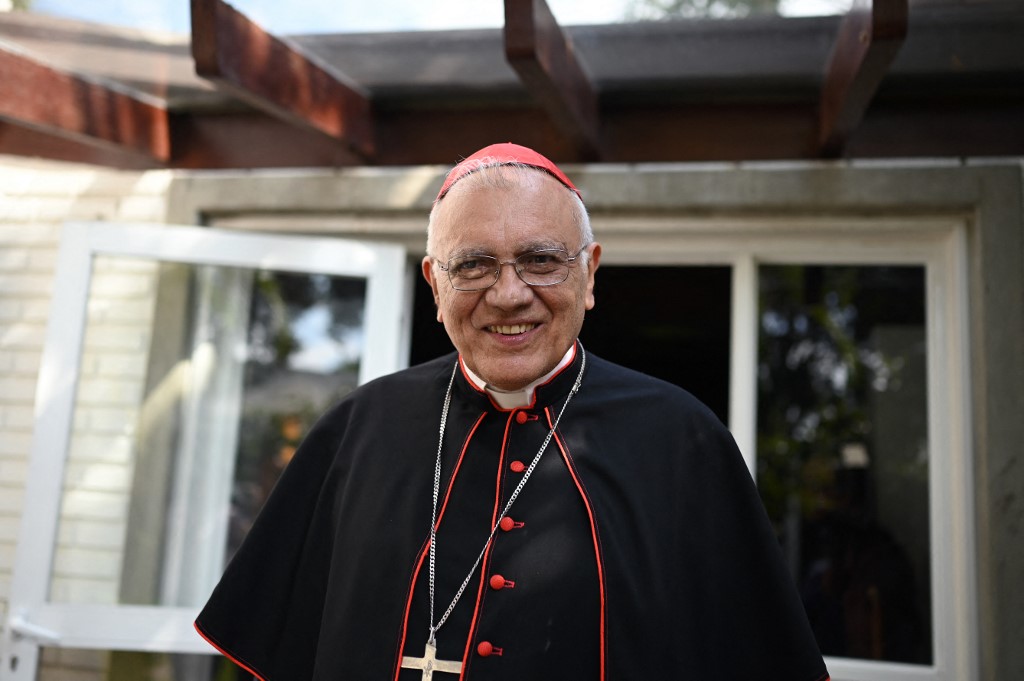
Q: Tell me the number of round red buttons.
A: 5